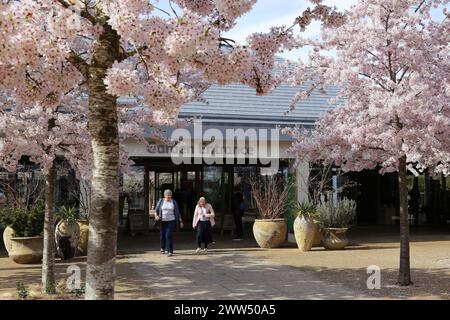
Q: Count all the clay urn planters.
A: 8